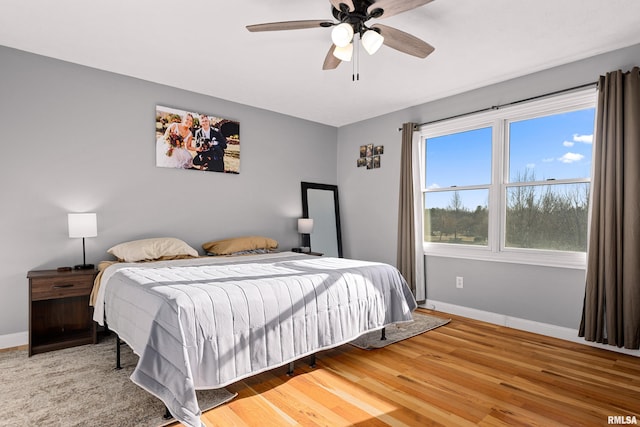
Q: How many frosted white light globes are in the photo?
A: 3